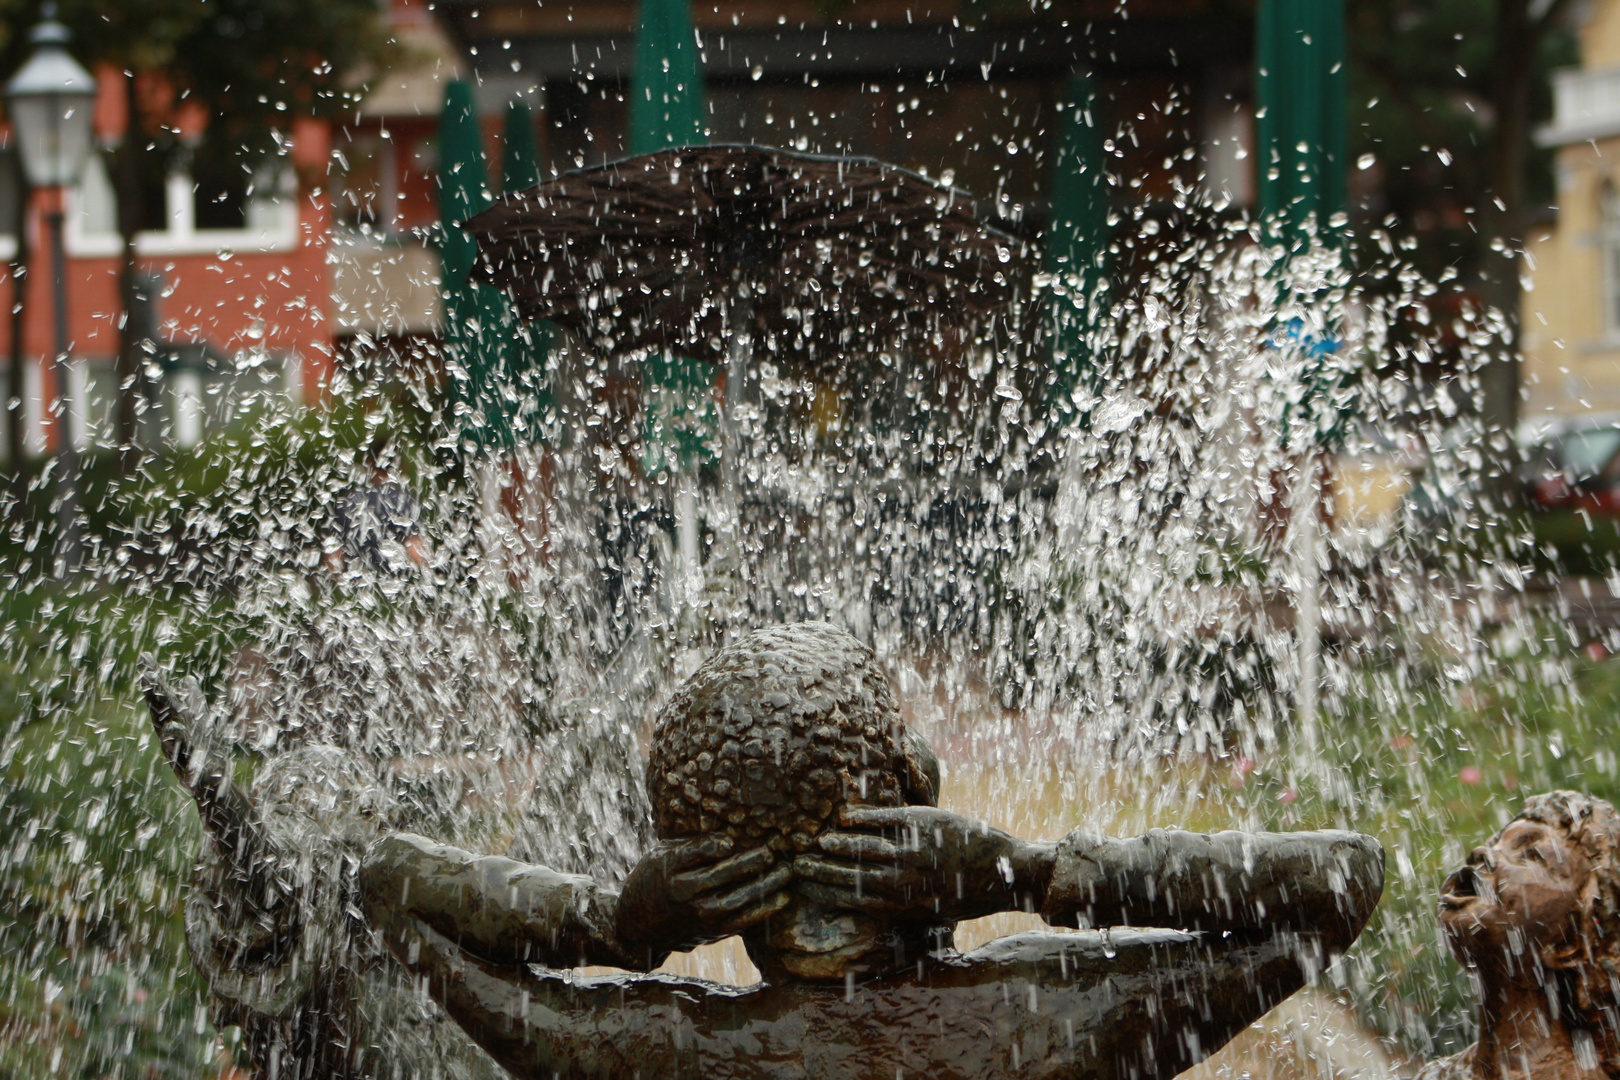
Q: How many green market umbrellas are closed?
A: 5